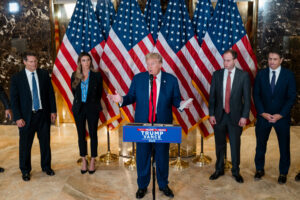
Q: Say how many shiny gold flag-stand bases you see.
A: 6